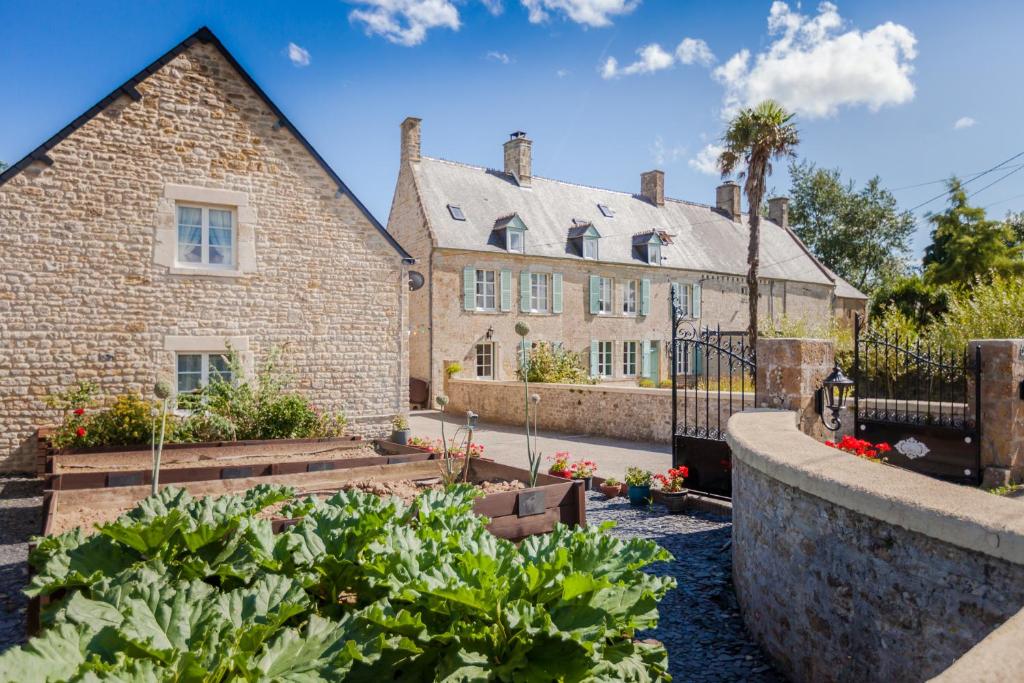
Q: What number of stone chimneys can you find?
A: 5